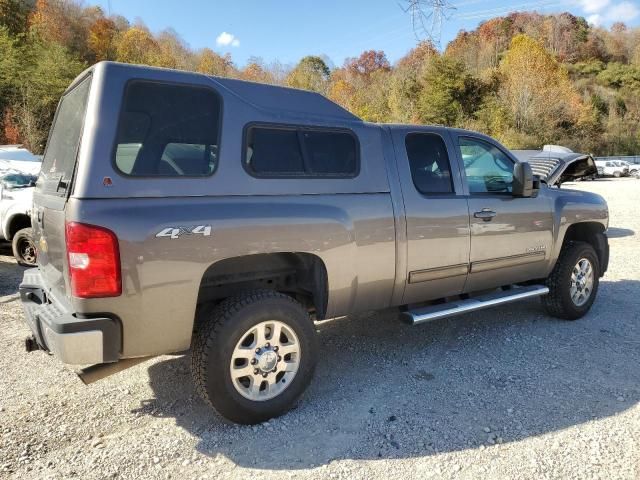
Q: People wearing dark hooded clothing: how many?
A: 0